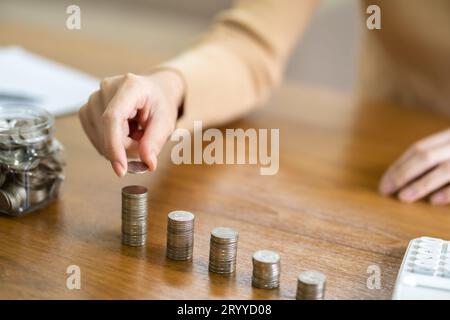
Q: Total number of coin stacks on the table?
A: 5